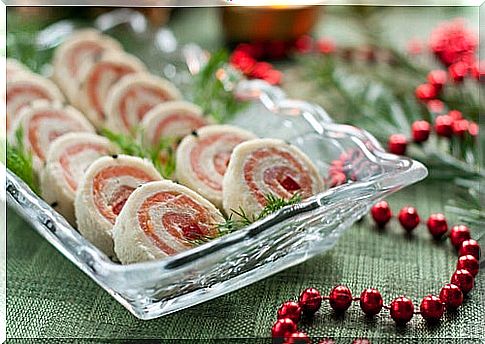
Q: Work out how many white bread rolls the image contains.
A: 12